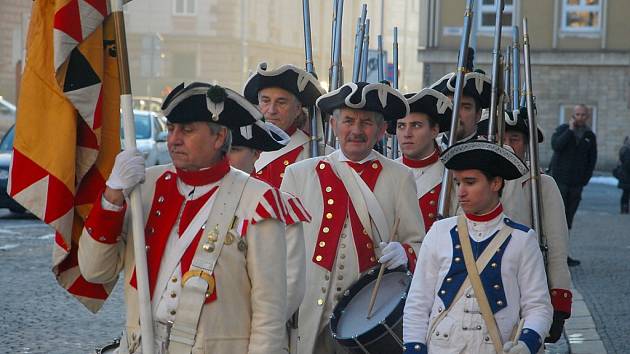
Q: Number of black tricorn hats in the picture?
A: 8